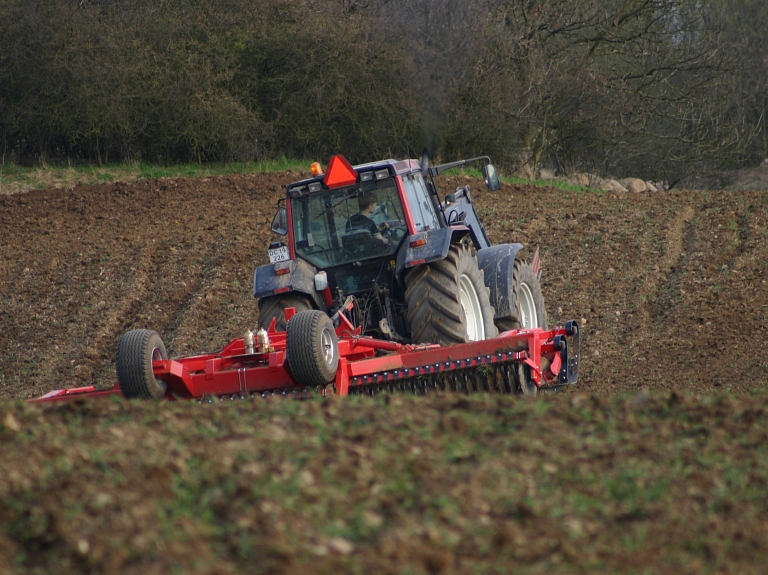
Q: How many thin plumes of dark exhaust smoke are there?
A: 1